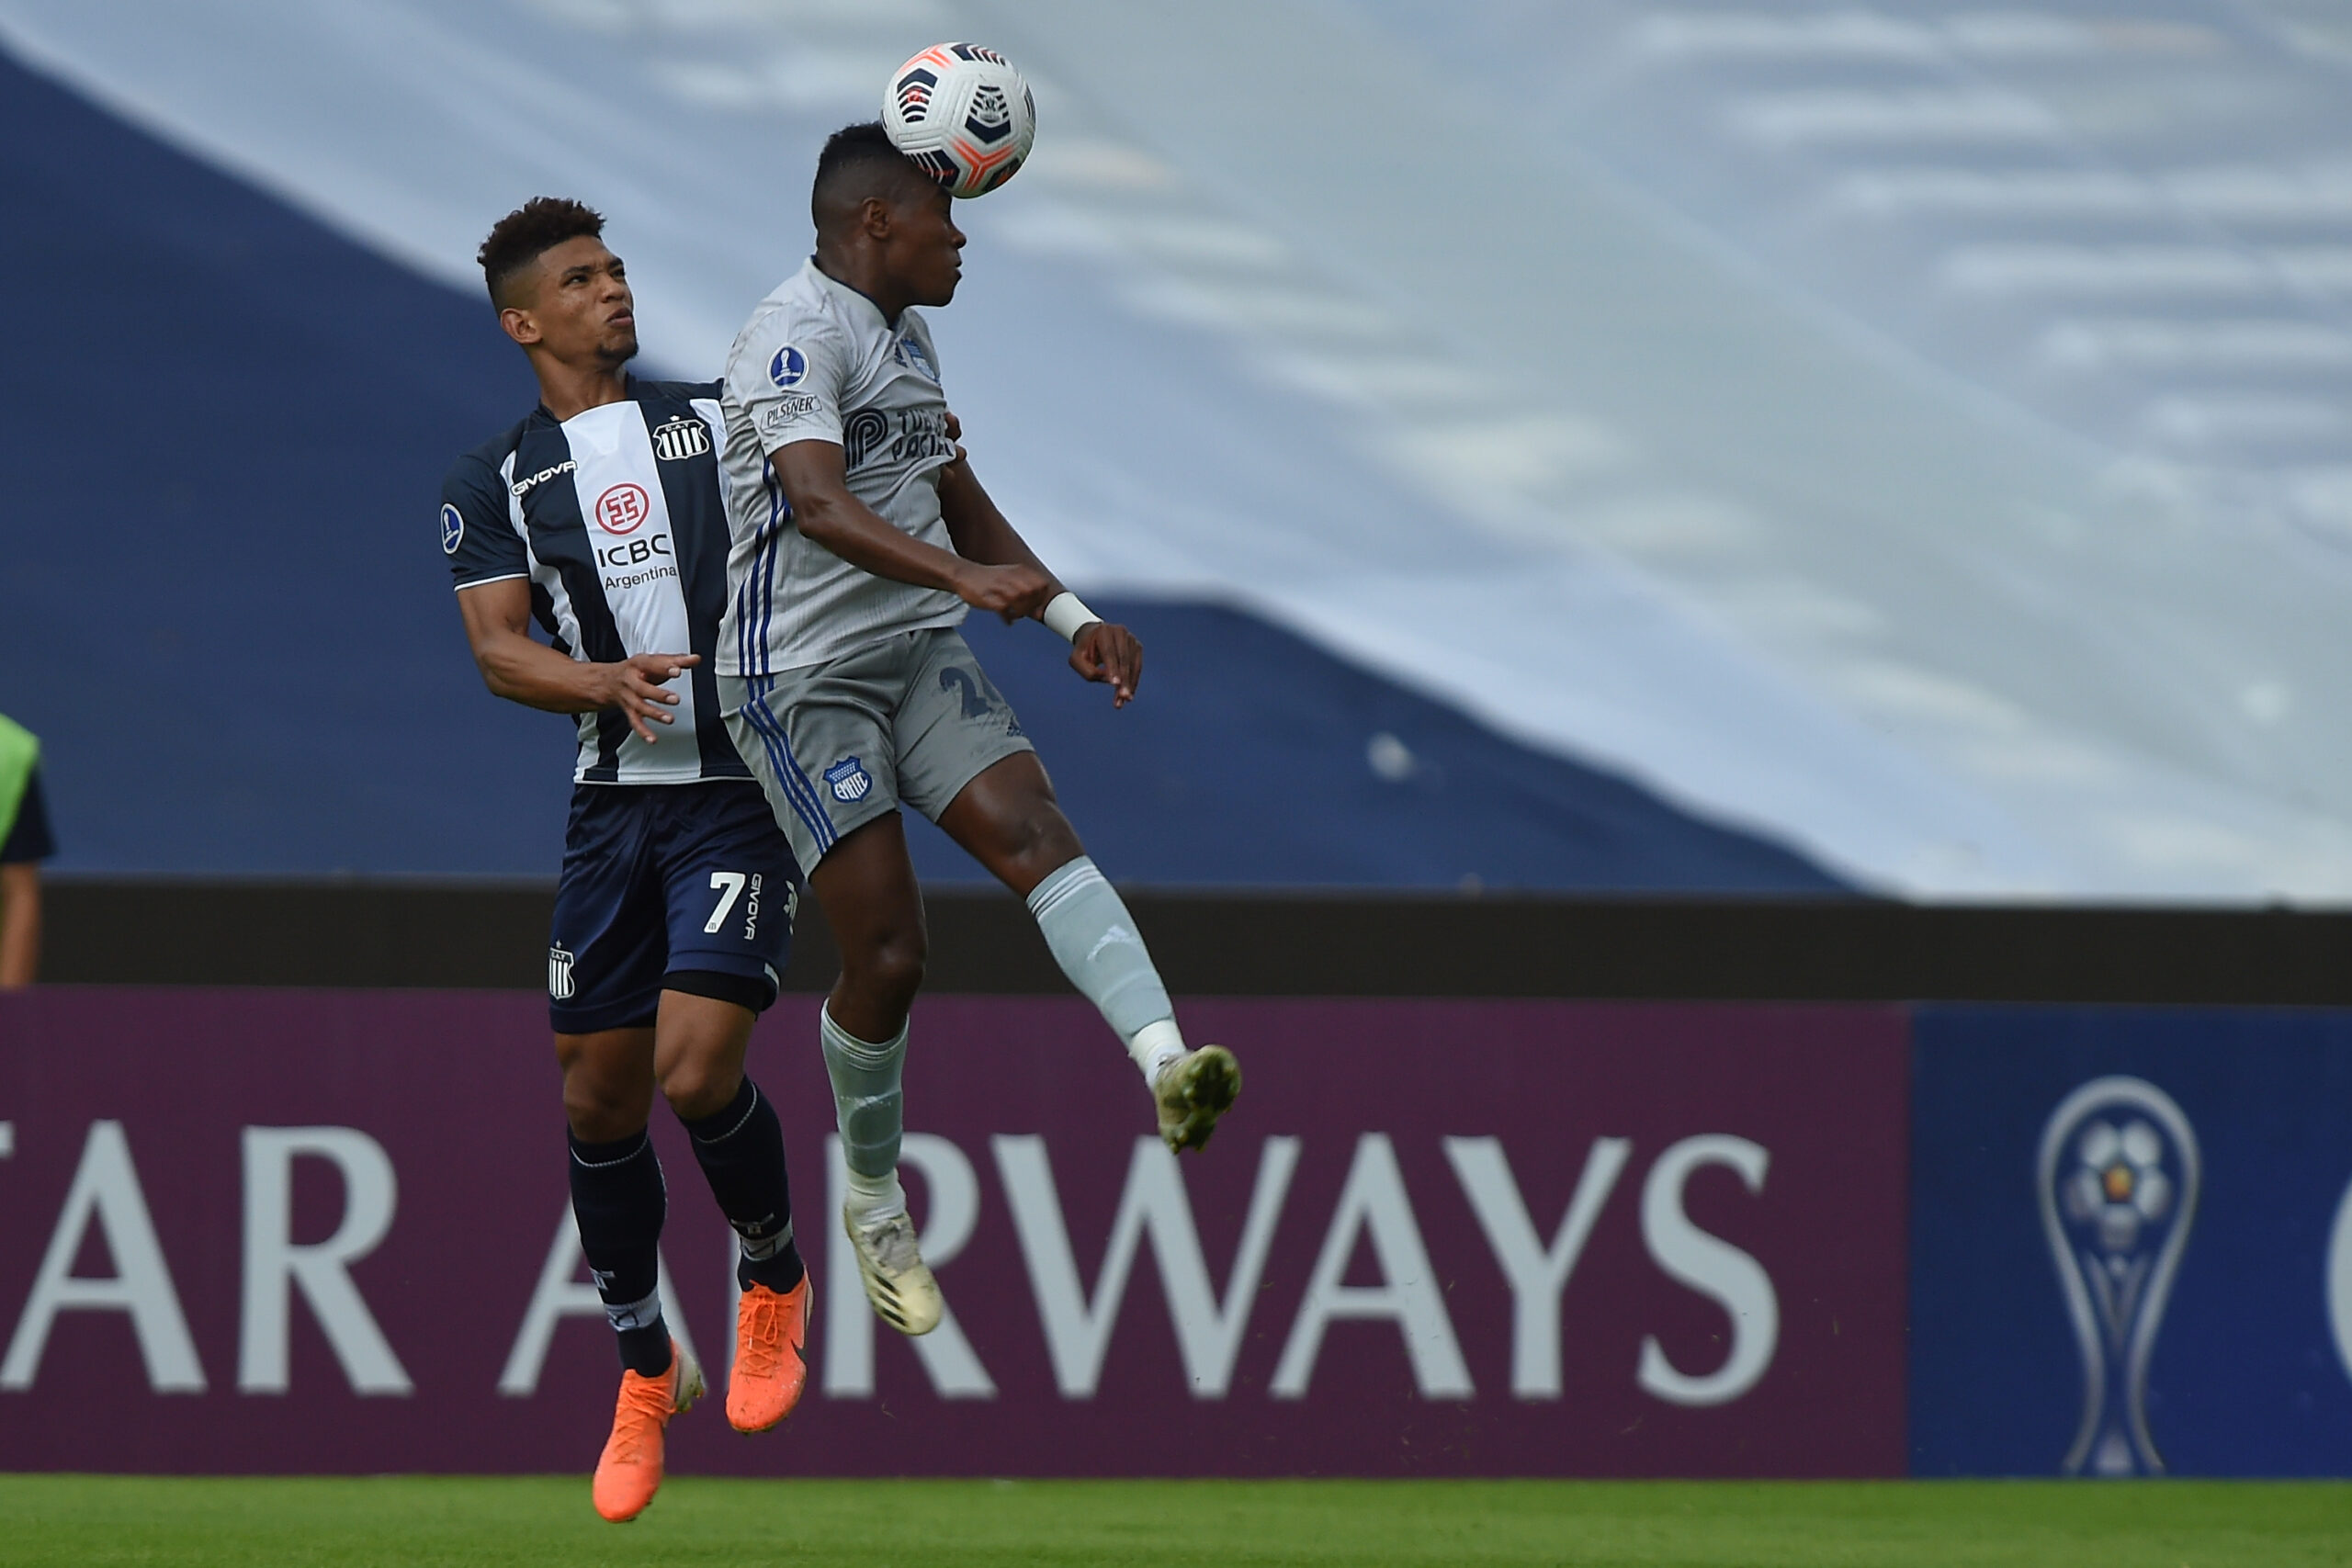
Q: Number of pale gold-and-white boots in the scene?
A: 2